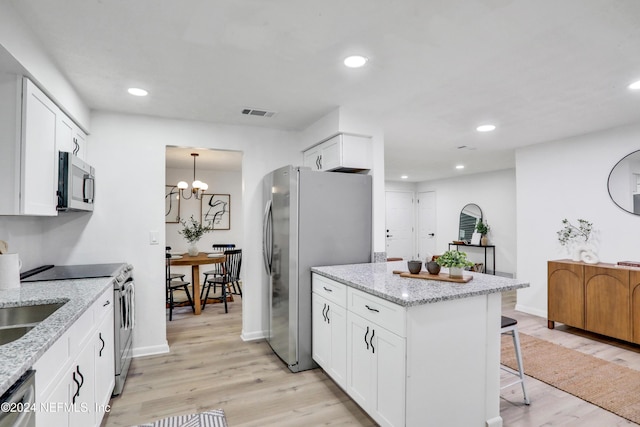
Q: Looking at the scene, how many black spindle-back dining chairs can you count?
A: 4